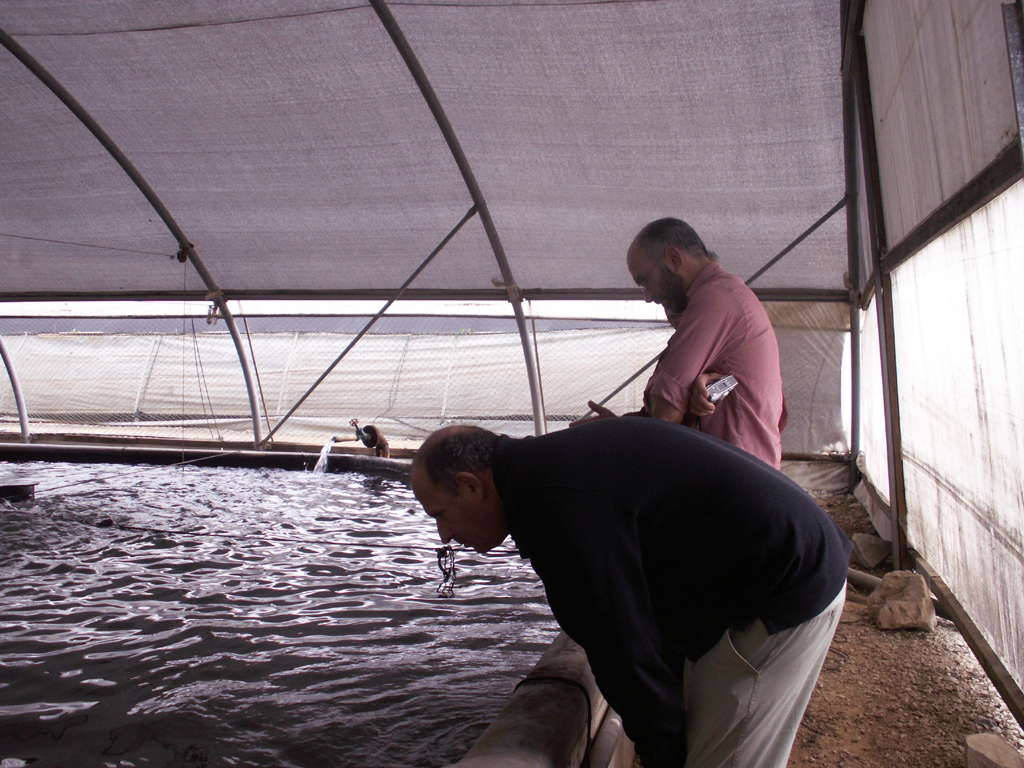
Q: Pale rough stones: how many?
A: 3